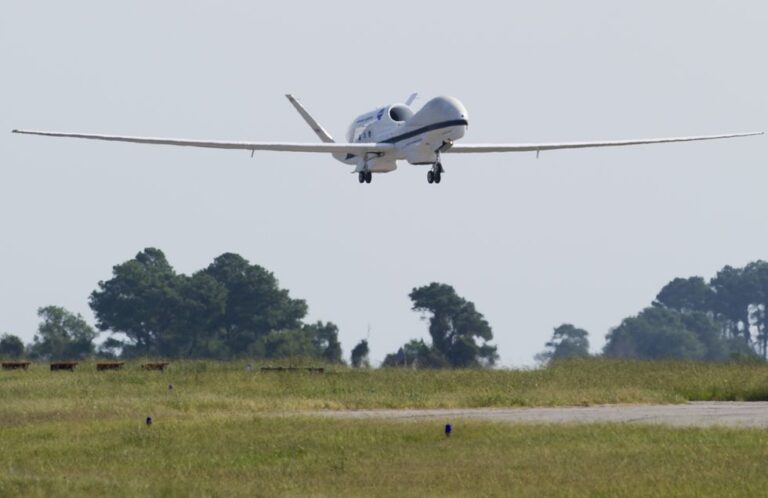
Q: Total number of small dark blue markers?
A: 3